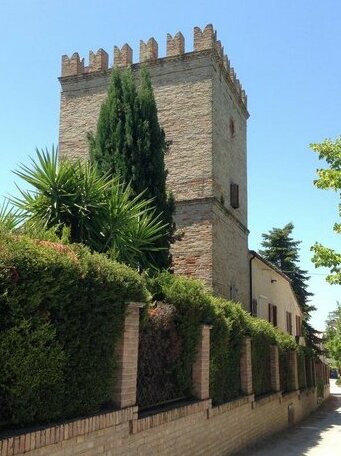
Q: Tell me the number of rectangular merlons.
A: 0